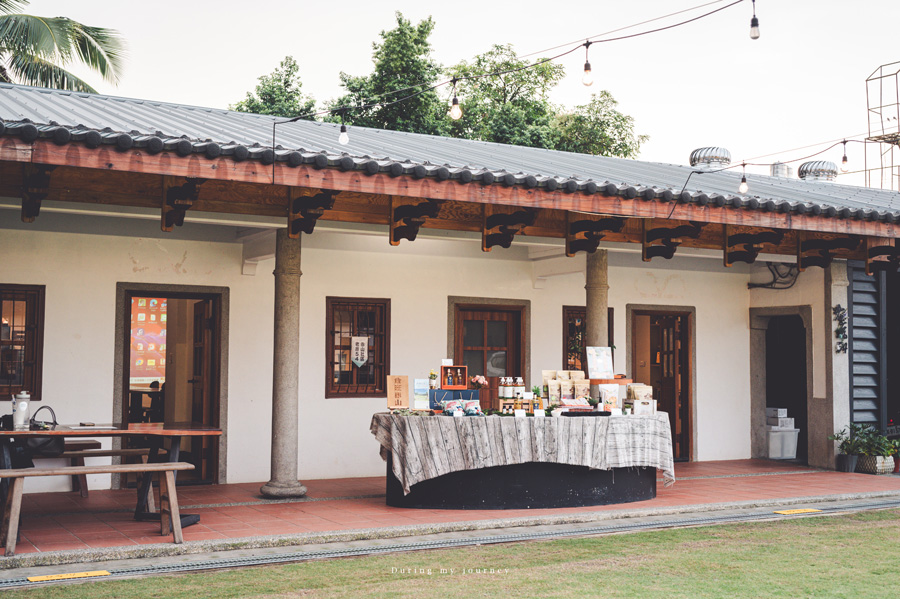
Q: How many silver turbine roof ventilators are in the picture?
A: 2